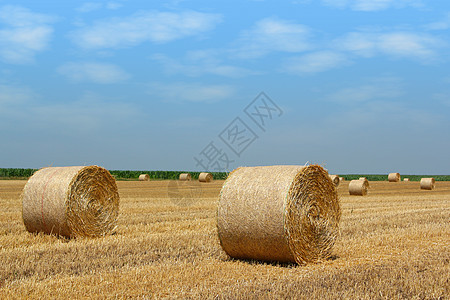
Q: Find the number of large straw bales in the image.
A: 2